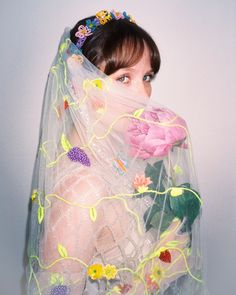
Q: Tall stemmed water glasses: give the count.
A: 0